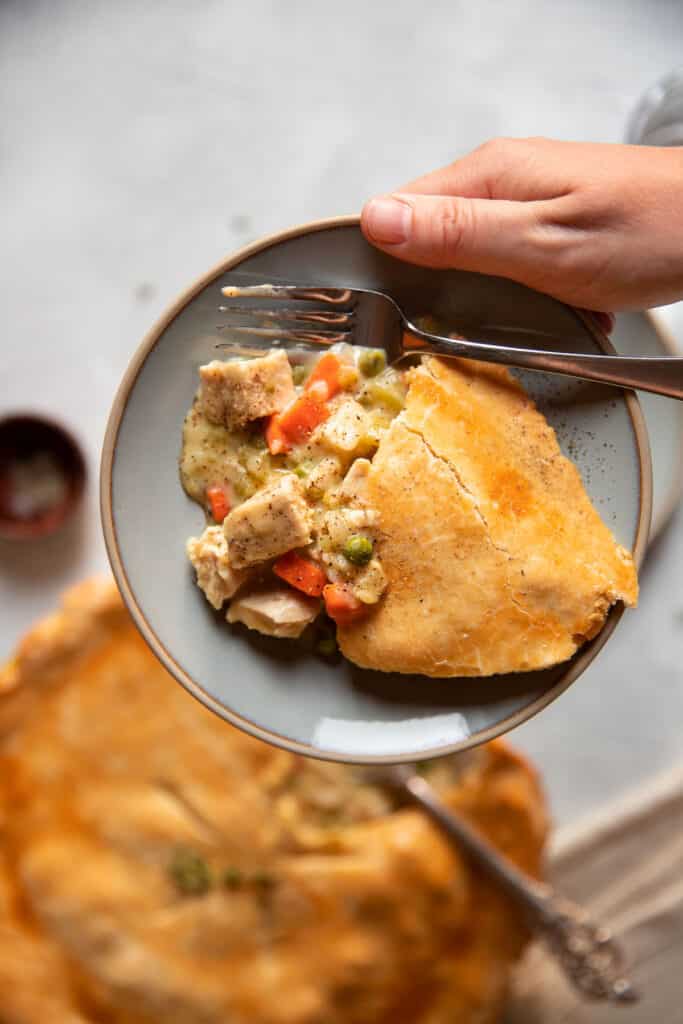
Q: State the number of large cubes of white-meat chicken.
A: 4